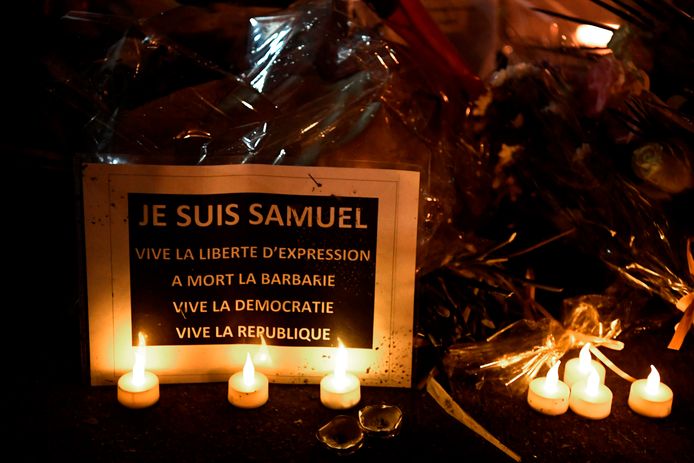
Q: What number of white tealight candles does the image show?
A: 7